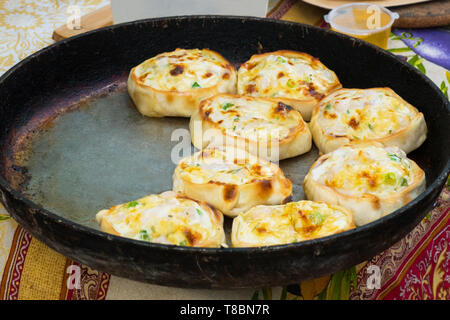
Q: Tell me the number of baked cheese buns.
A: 8